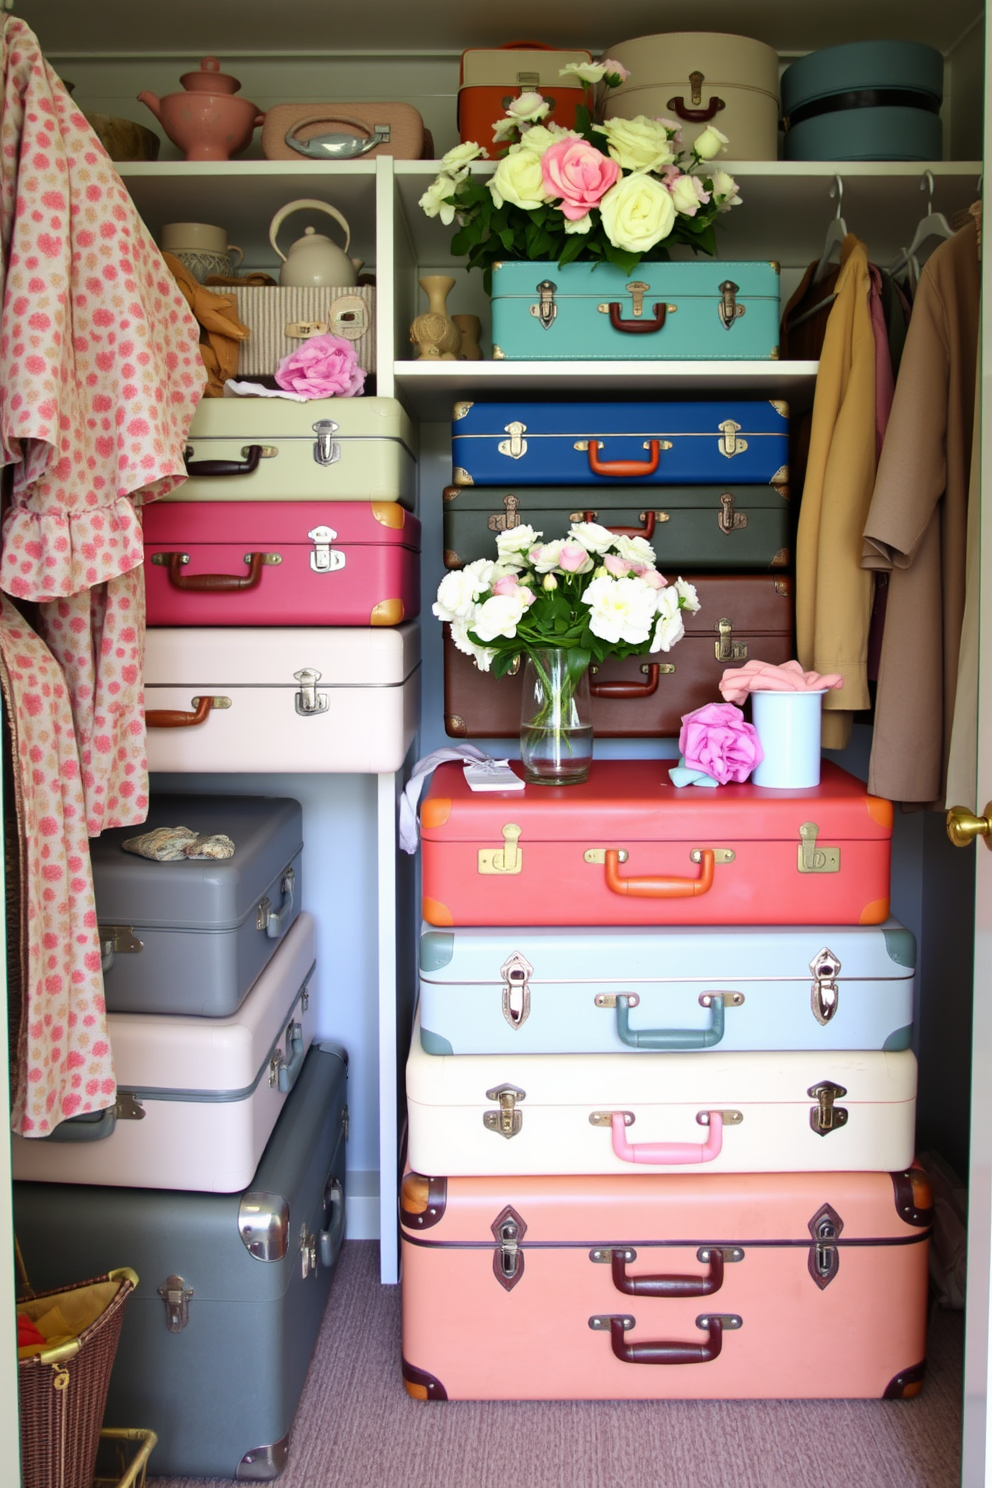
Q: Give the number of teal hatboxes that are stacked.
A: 2